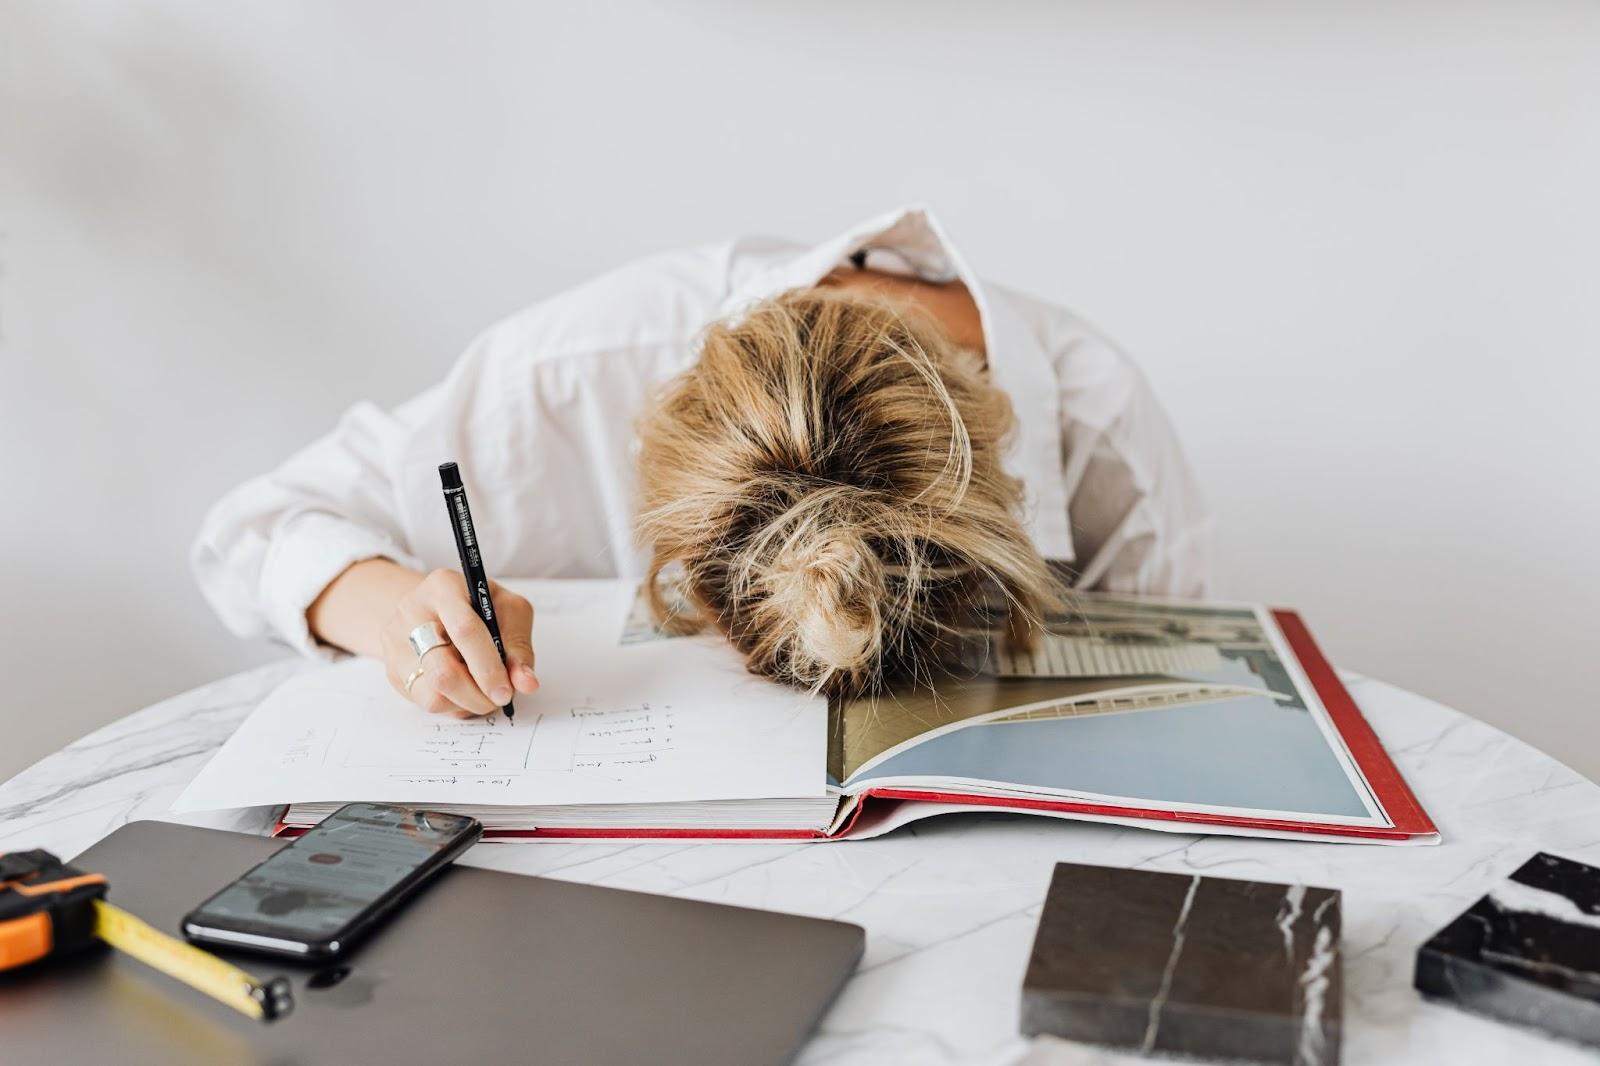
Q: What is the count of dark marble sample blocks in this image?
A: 2